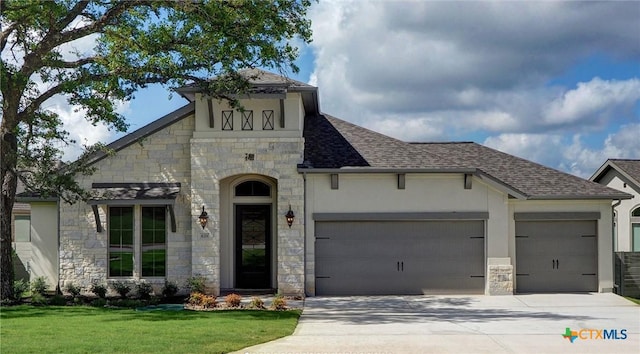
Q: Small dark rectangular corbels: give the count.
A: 3